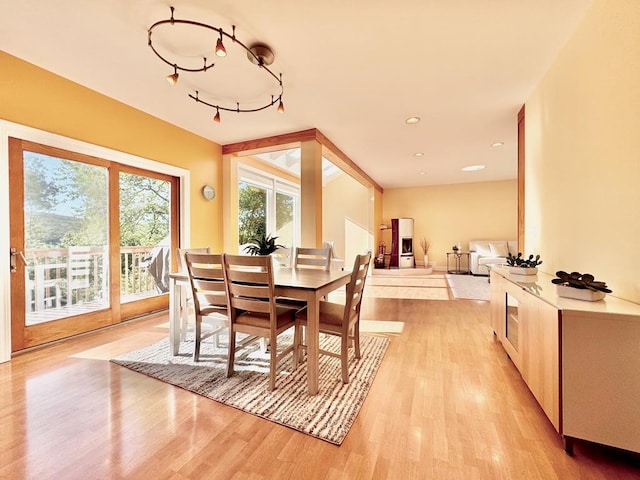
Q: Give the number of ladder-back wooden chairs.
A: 6